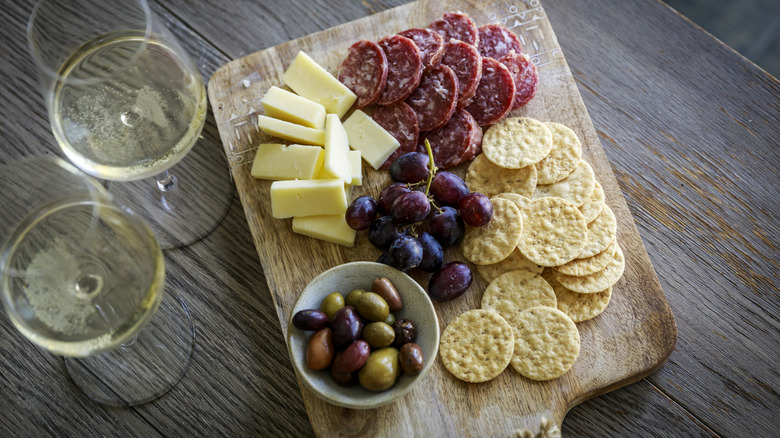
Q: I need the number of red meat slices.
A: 11